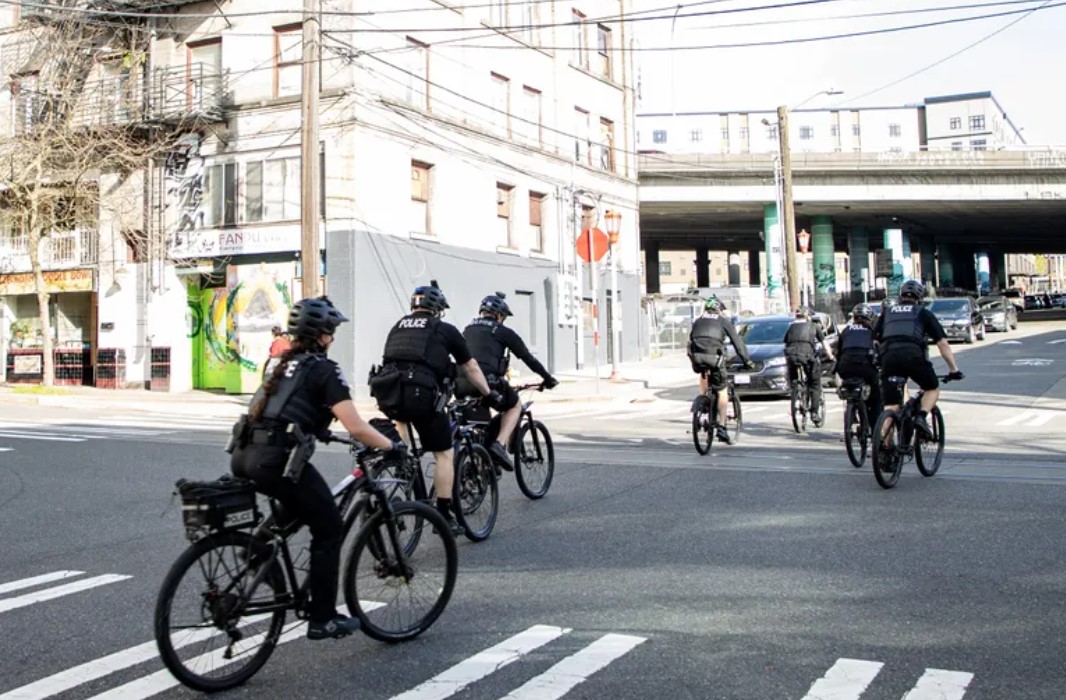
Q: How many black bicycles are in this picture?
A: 7